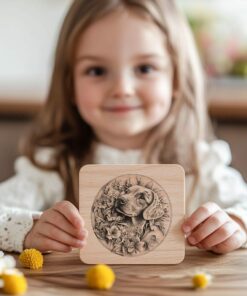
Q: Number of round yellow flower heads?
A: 4